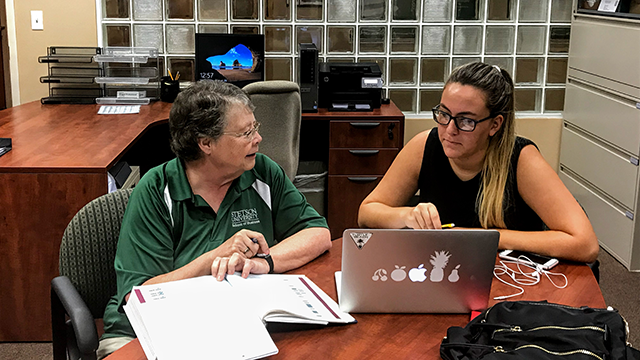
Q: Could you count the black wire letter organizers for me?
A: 1